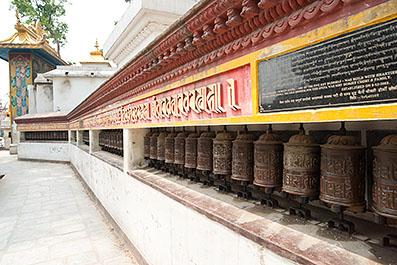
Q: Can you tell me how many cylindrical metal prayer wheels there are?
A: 13